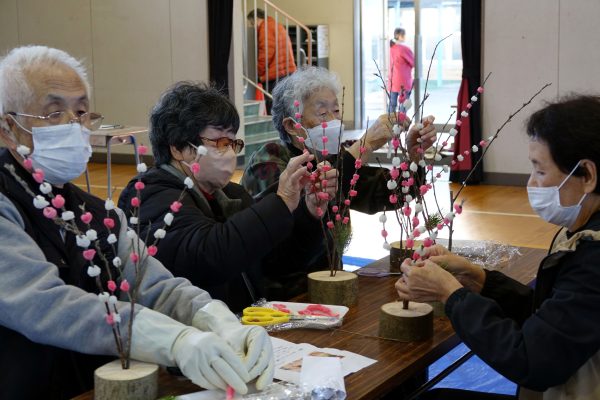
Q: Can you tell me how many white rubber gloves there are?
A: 2